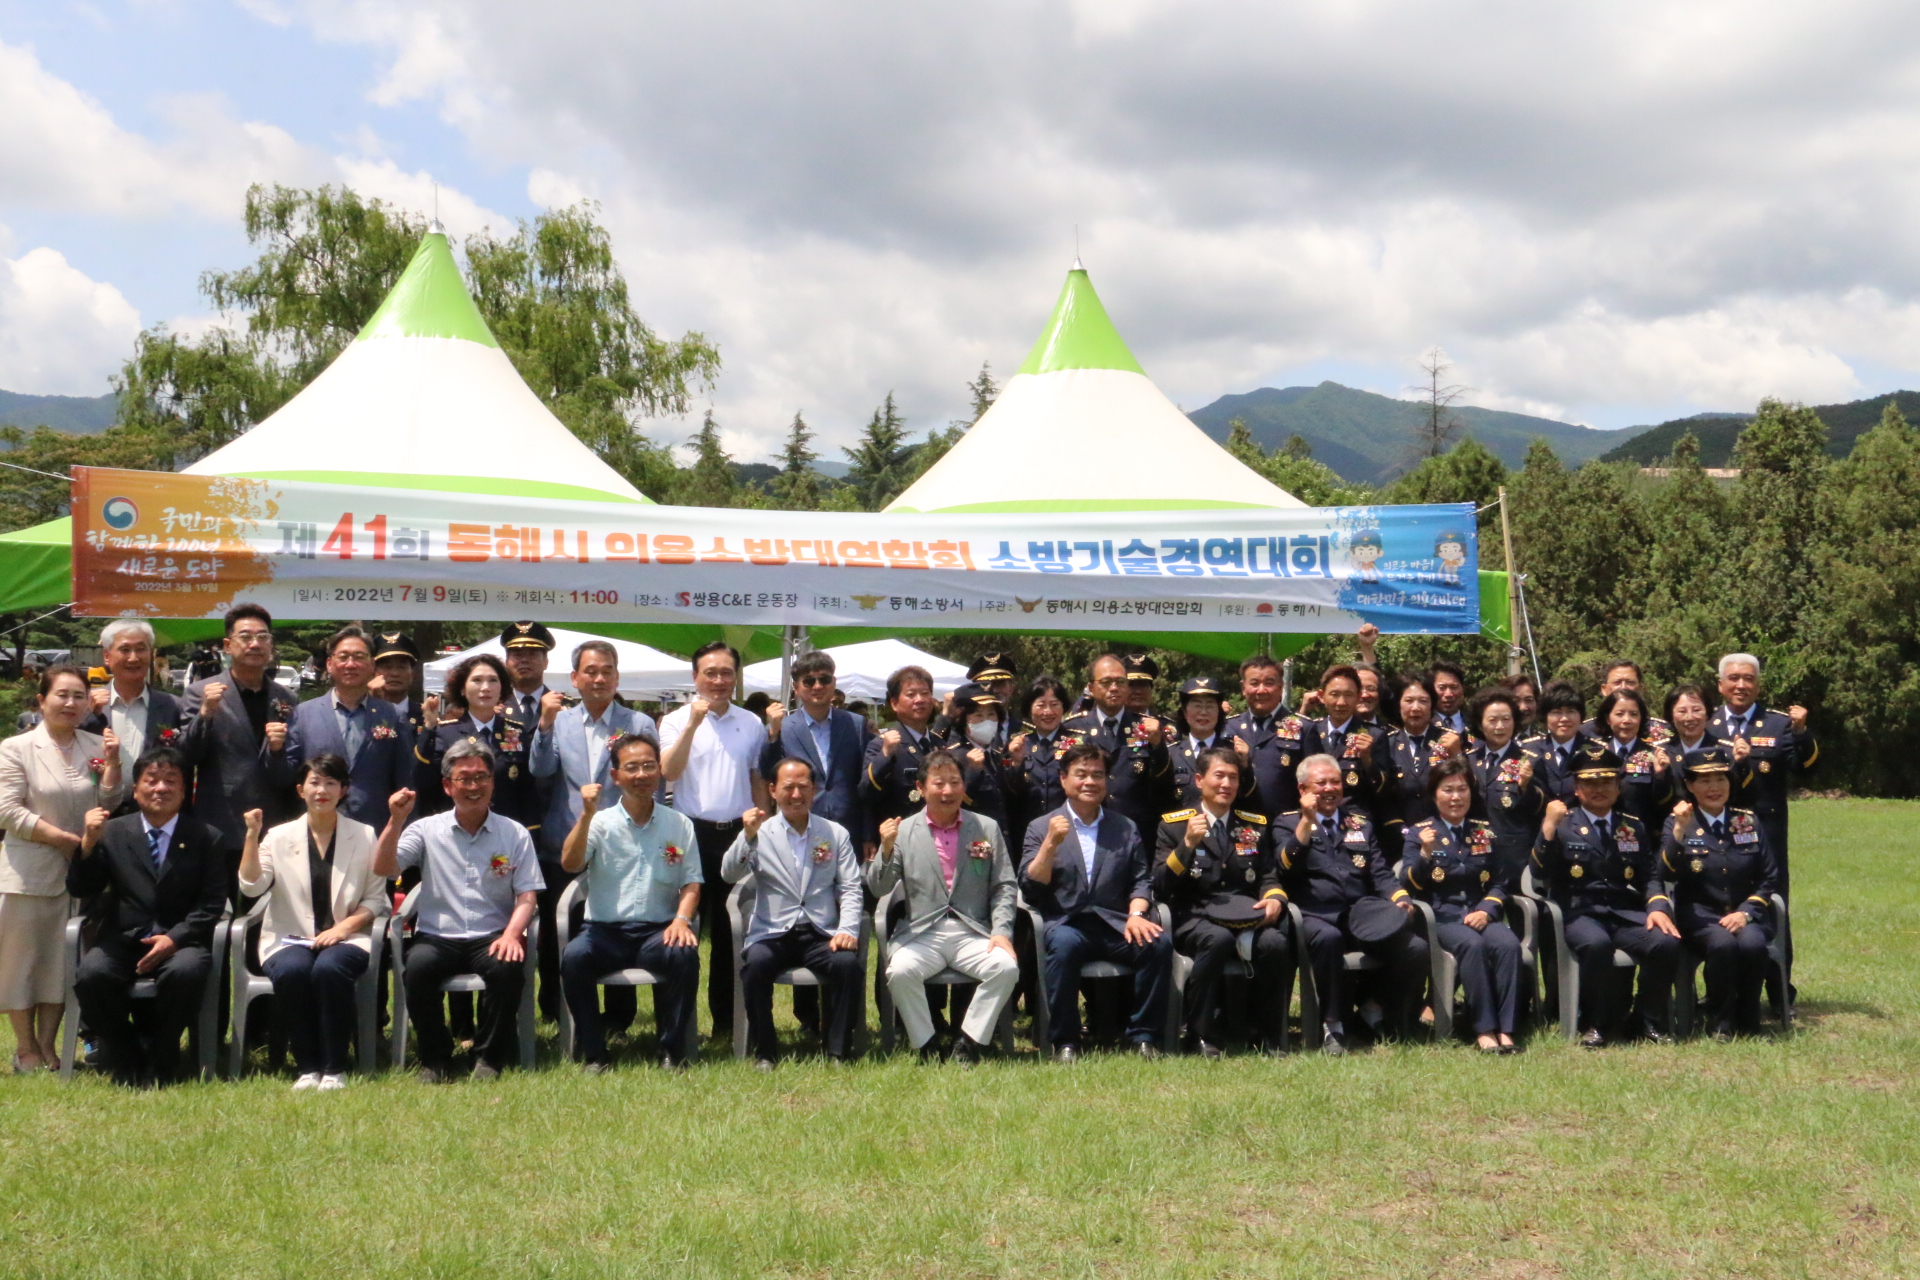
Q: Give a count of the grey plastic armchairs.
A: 12